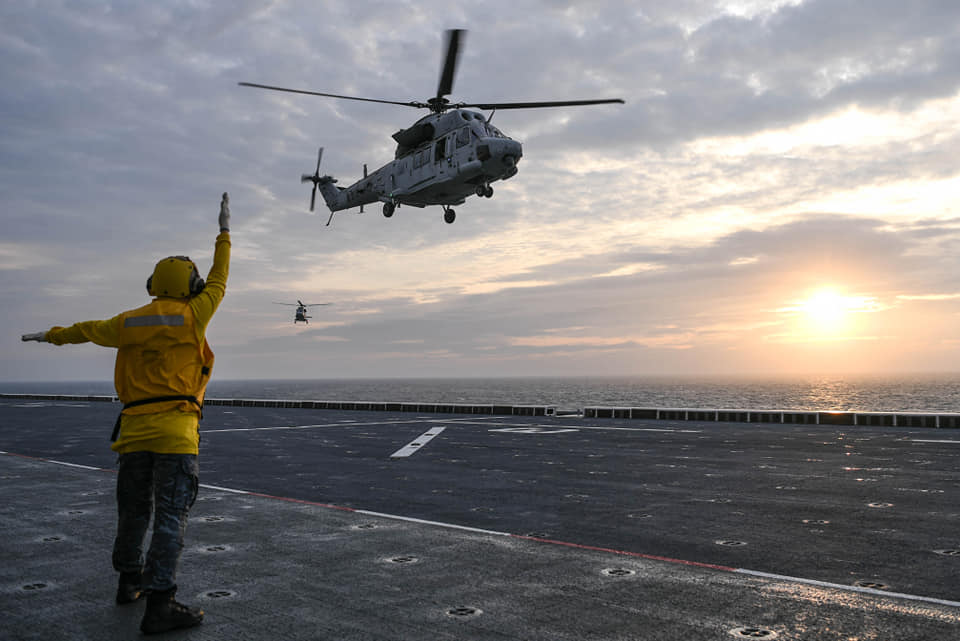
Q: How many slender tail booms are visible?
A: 1